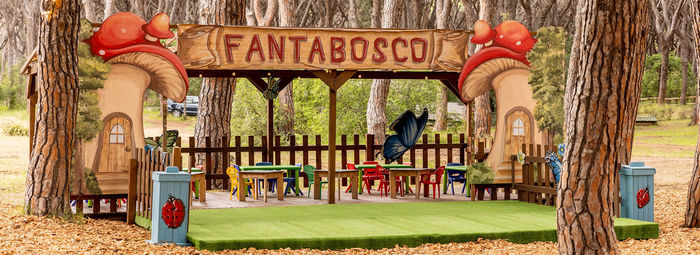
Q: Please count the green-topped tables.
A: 4